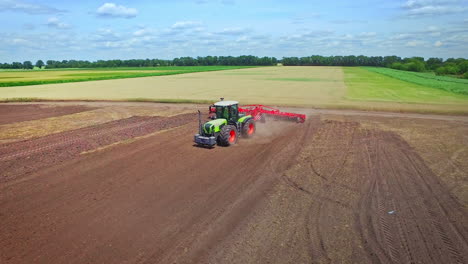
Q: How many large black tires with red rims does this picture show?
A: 2